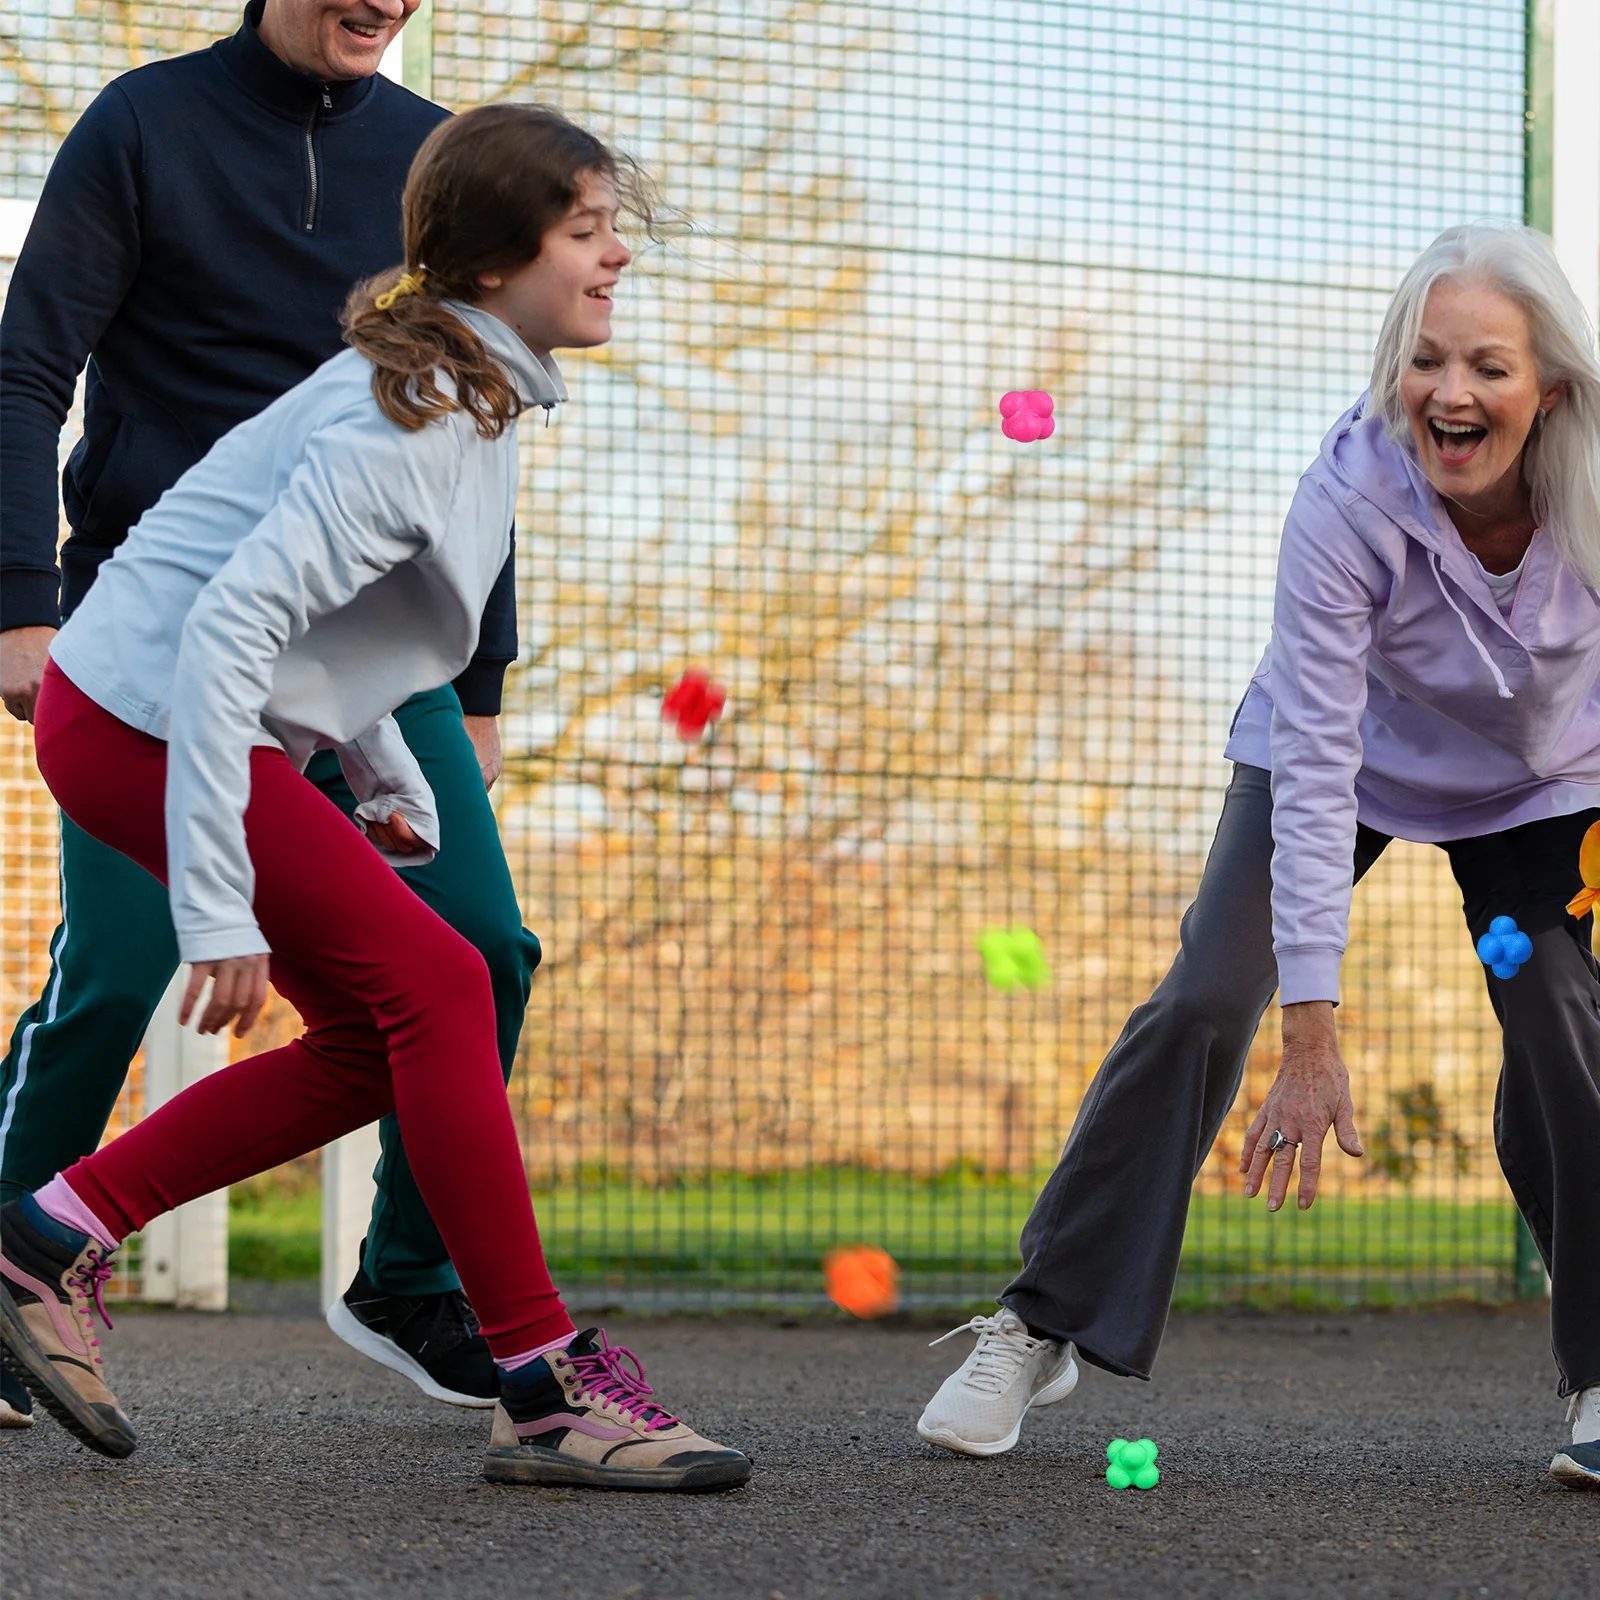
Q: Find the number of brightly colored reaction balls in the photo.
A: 6